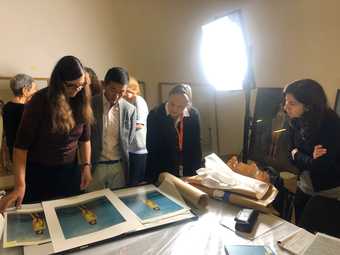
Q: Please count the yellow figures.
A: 3